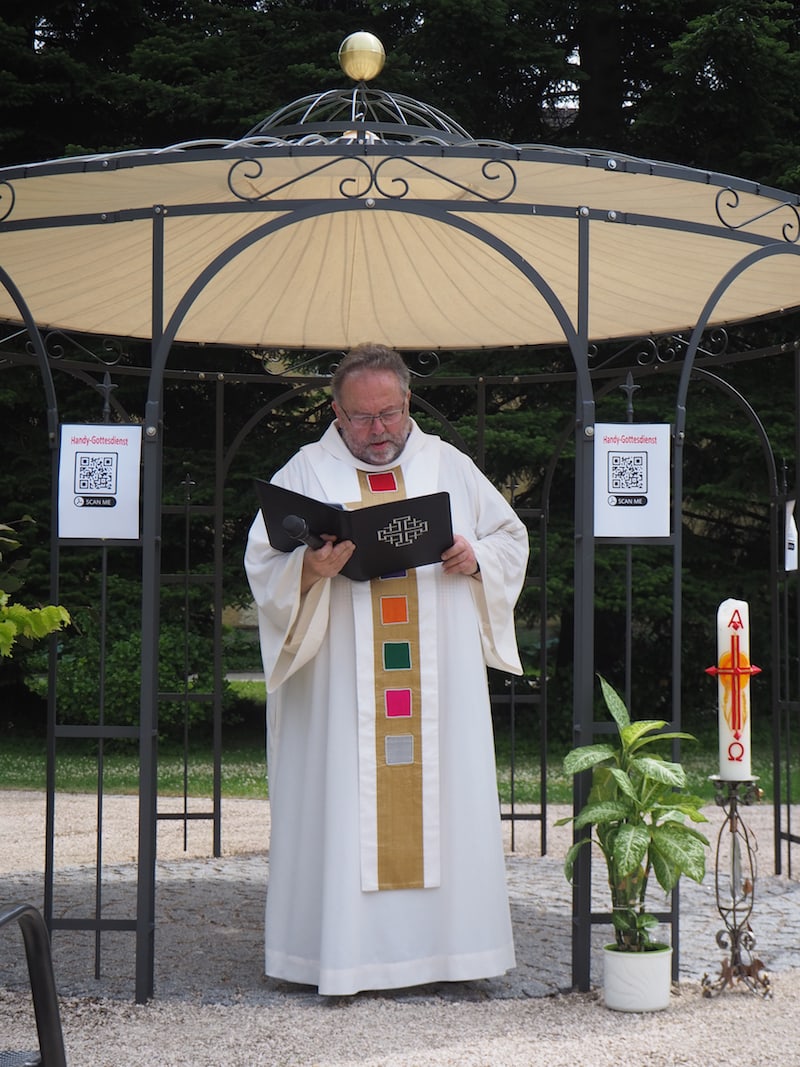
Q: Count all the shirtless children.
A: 0